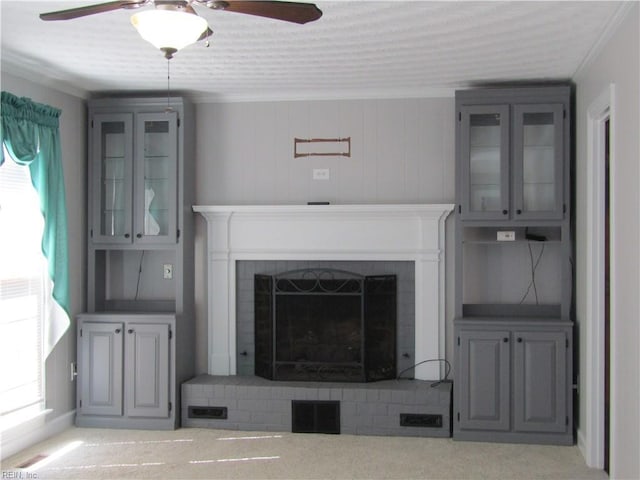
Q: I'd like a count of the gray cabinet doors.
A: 8